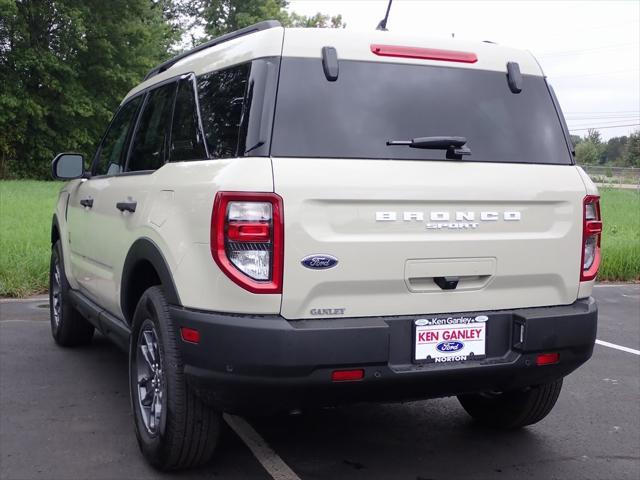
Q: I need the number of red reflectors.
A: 3